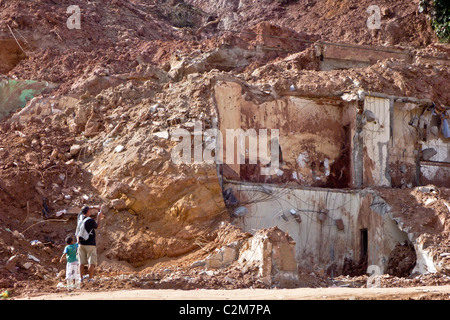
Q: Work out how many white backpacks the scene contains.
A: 1